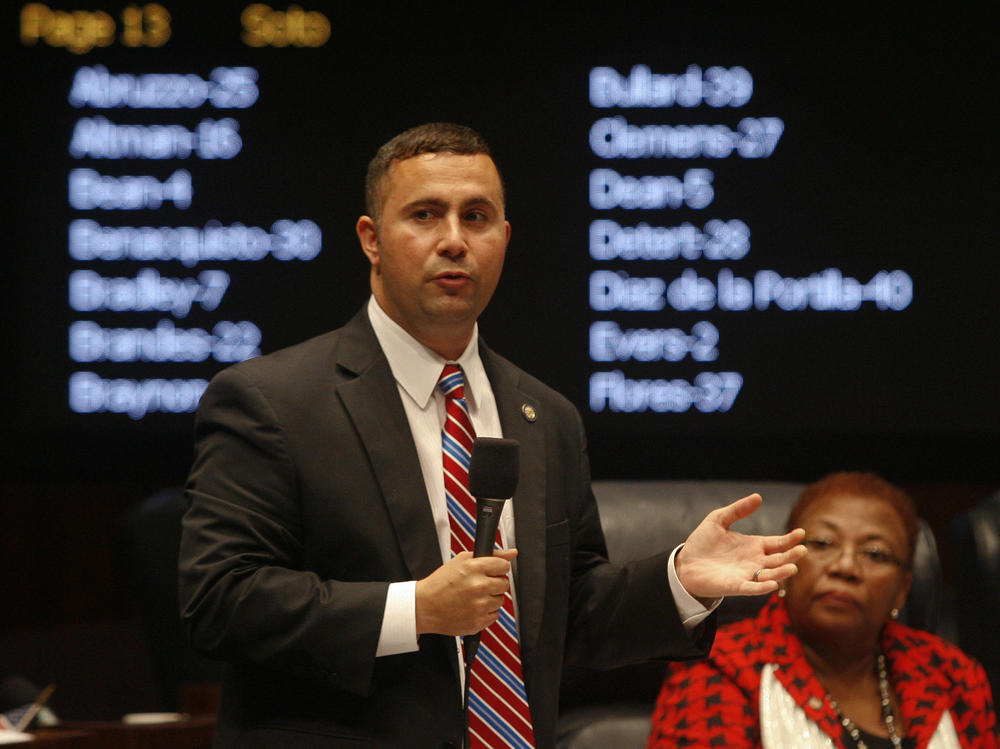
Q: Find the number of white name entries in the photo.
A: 14